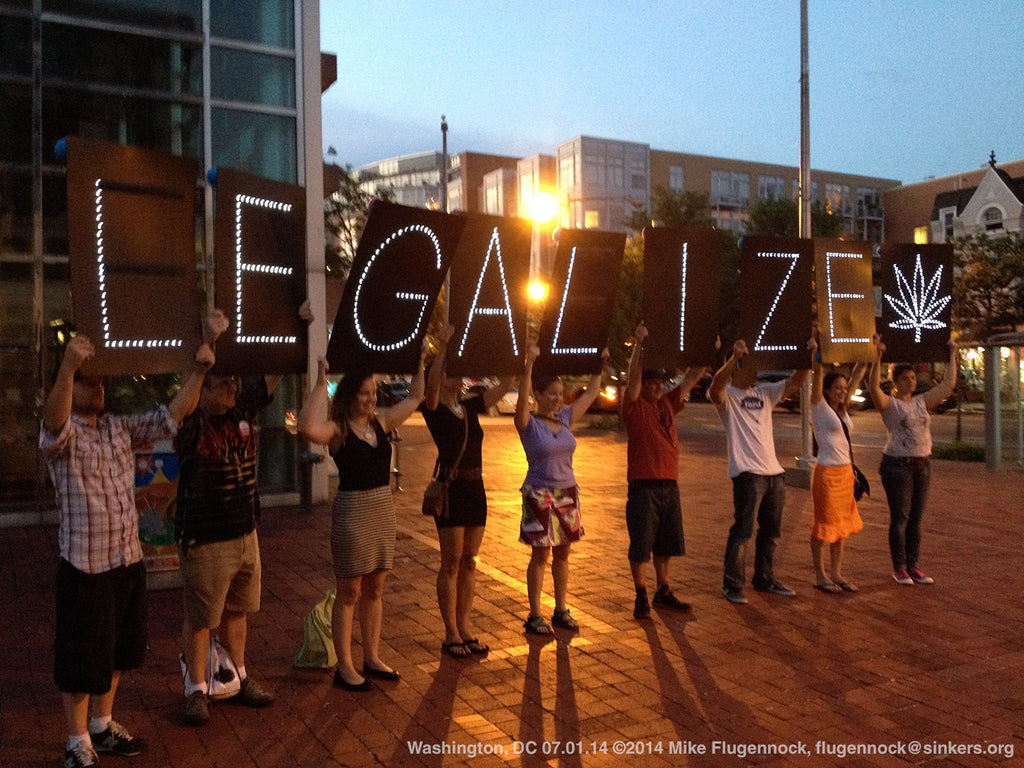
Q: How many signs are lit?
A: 9